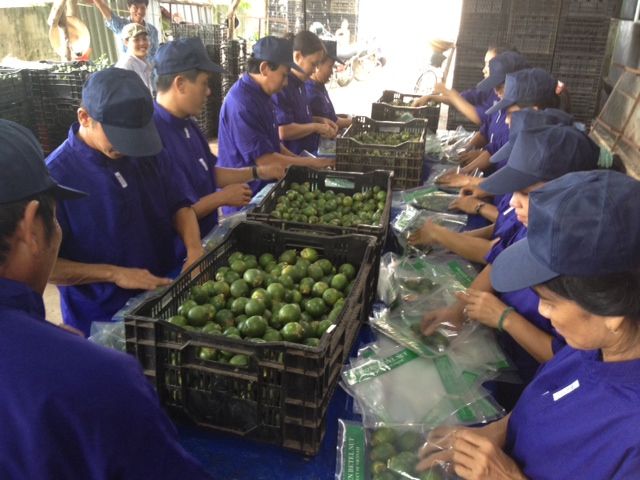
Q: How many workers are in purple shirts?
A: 12